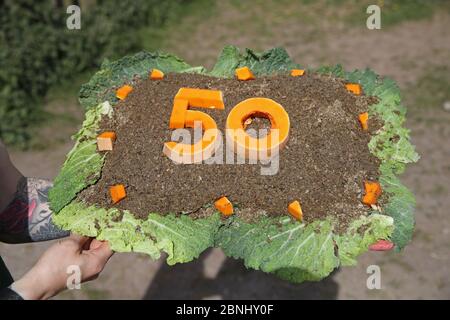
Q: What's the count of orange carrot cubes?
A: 11